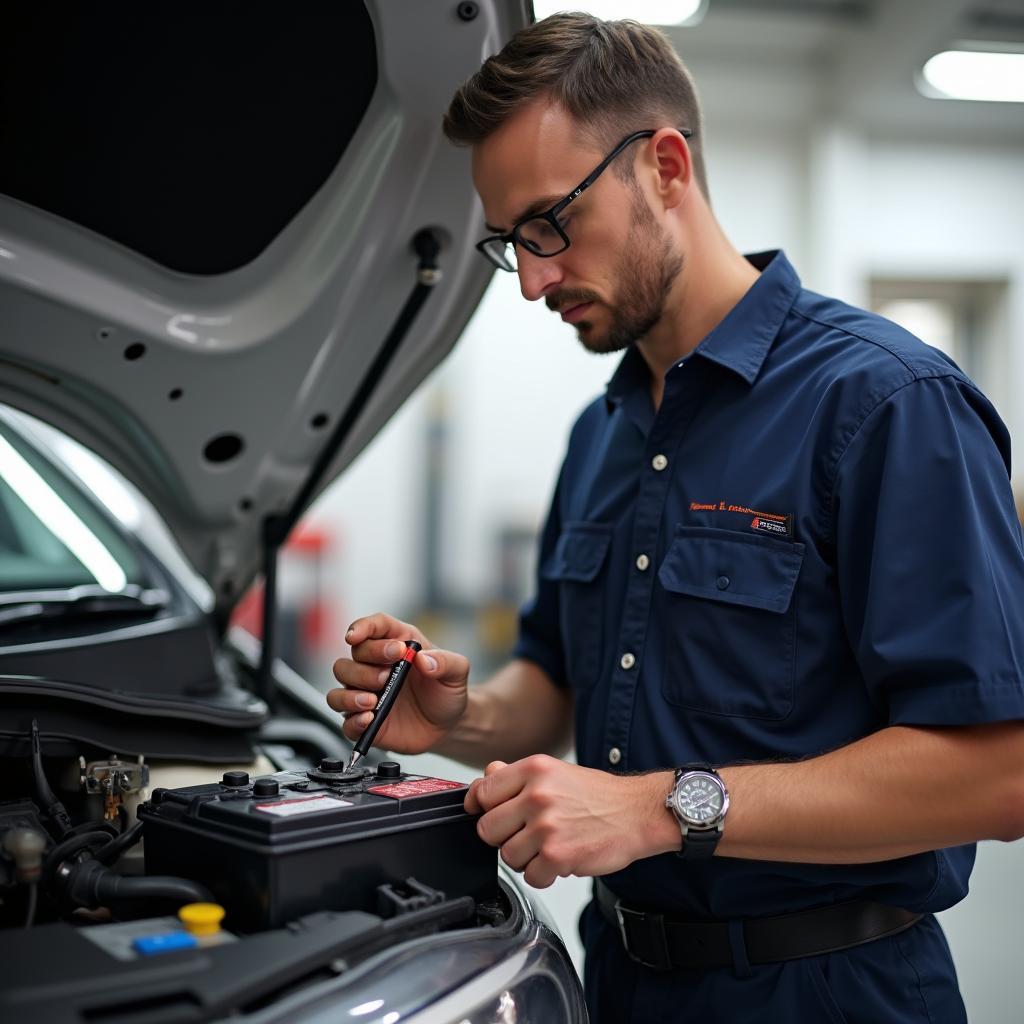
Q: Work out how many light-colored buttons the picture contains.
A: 4